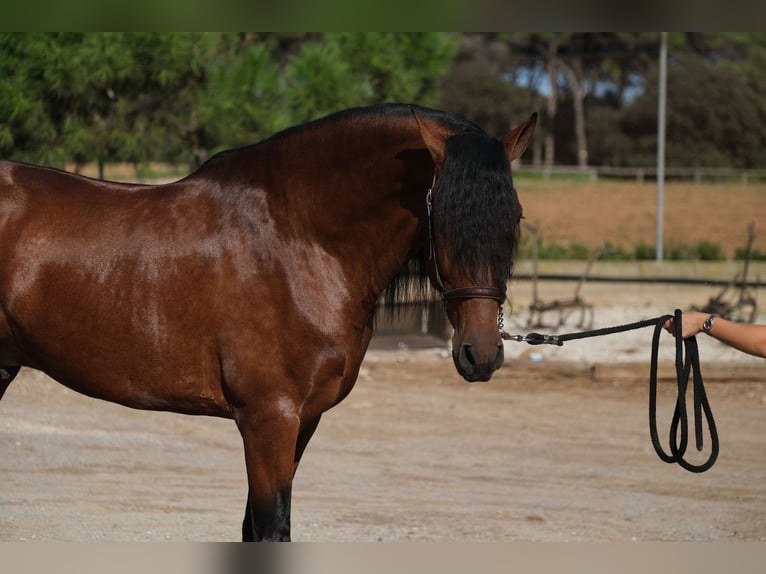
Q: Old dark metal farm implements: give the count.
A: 2